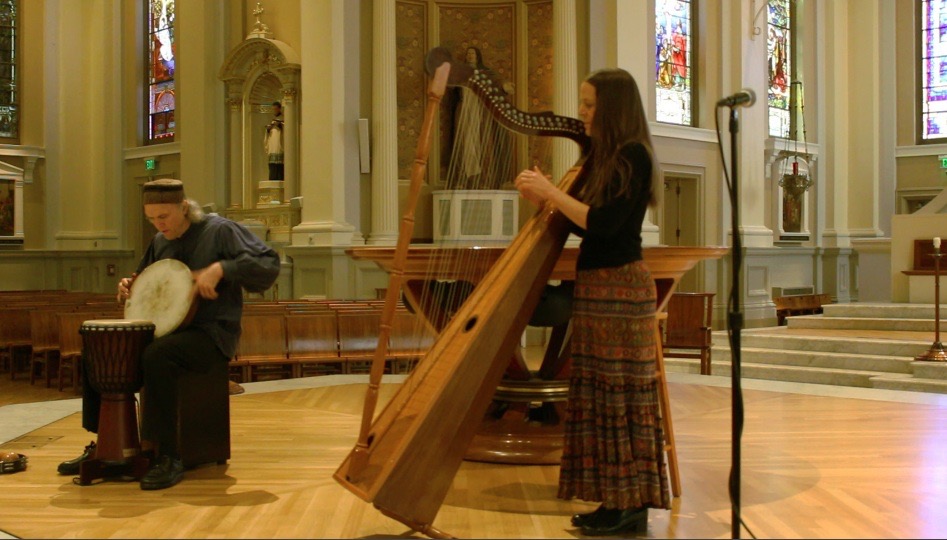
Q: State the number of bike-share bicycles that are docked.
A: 0